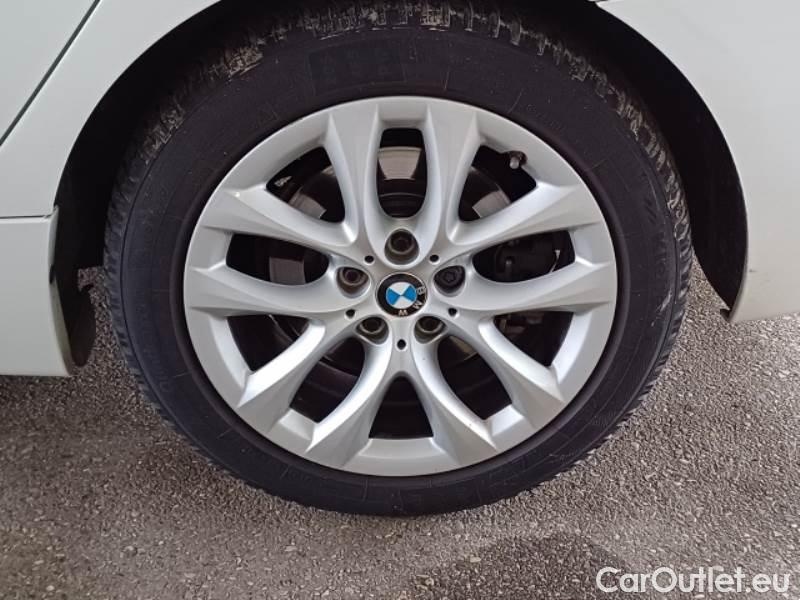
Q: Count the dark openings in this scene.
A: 10